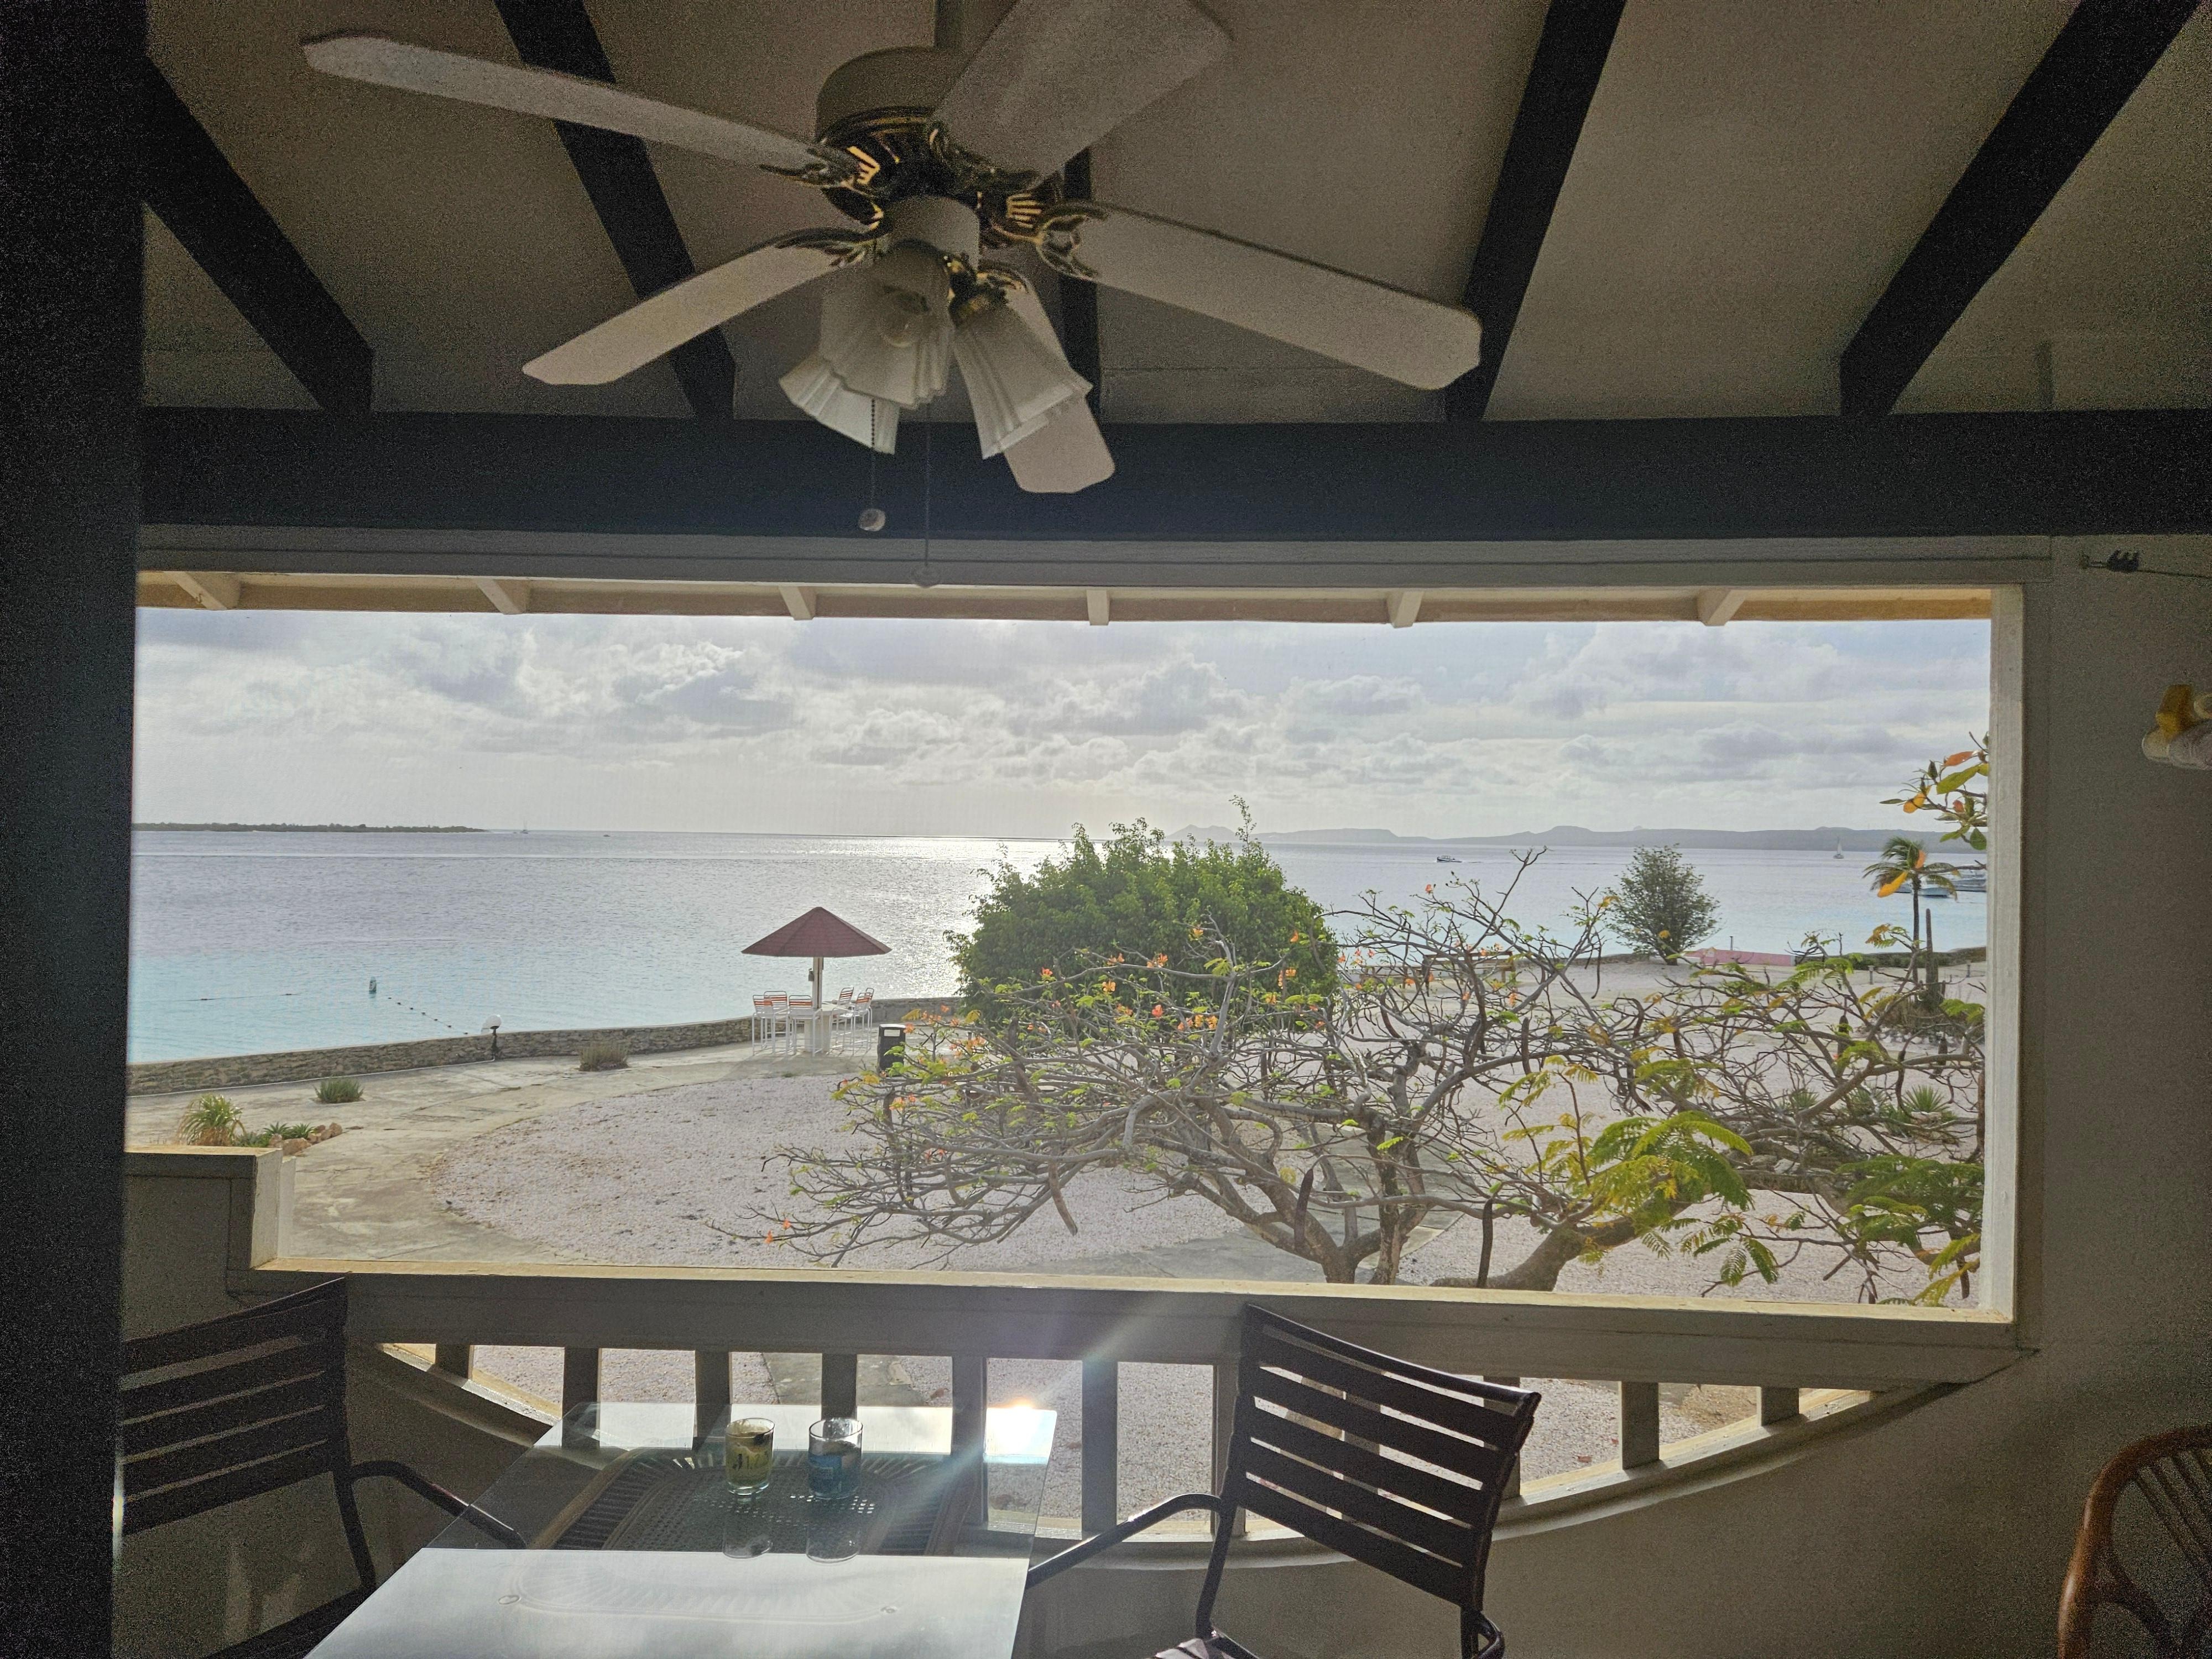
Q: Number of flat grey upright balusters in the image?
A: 11